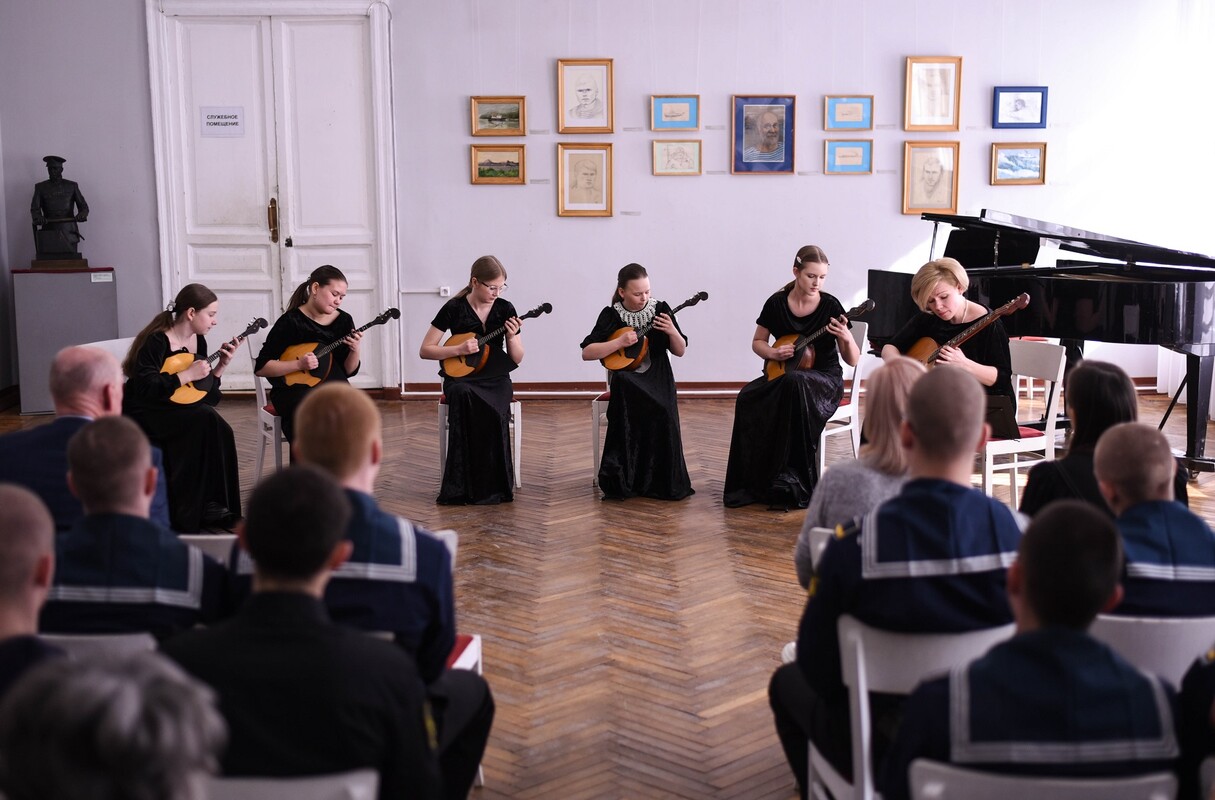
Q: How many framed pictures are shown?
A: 13